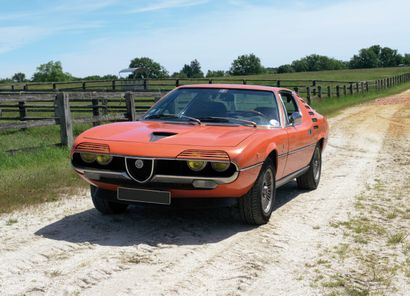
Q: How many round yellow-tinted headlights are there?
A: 4